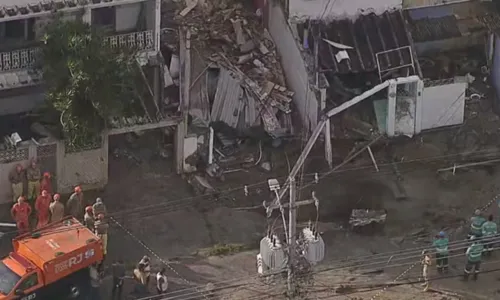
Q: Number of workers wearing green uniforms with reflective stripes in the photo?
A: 4